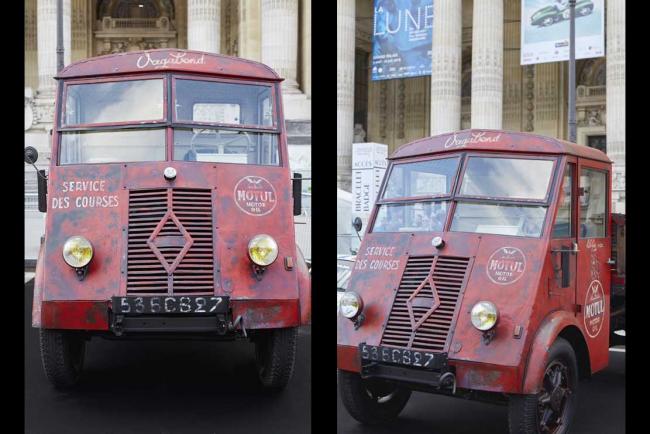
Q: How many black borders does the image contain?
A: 3